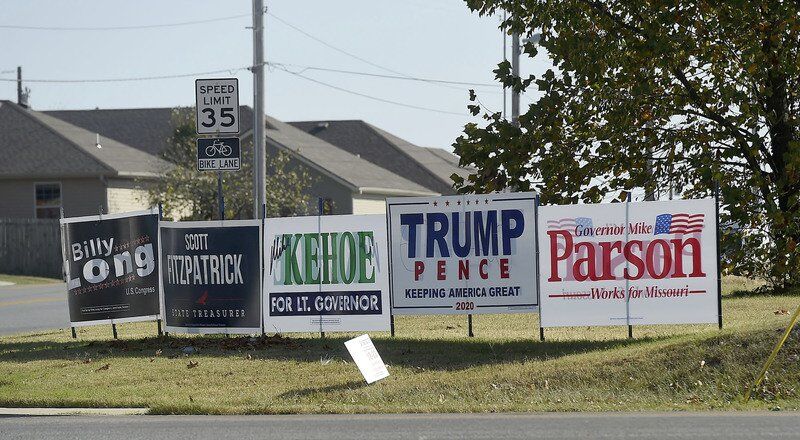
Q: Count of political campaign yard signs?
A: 5